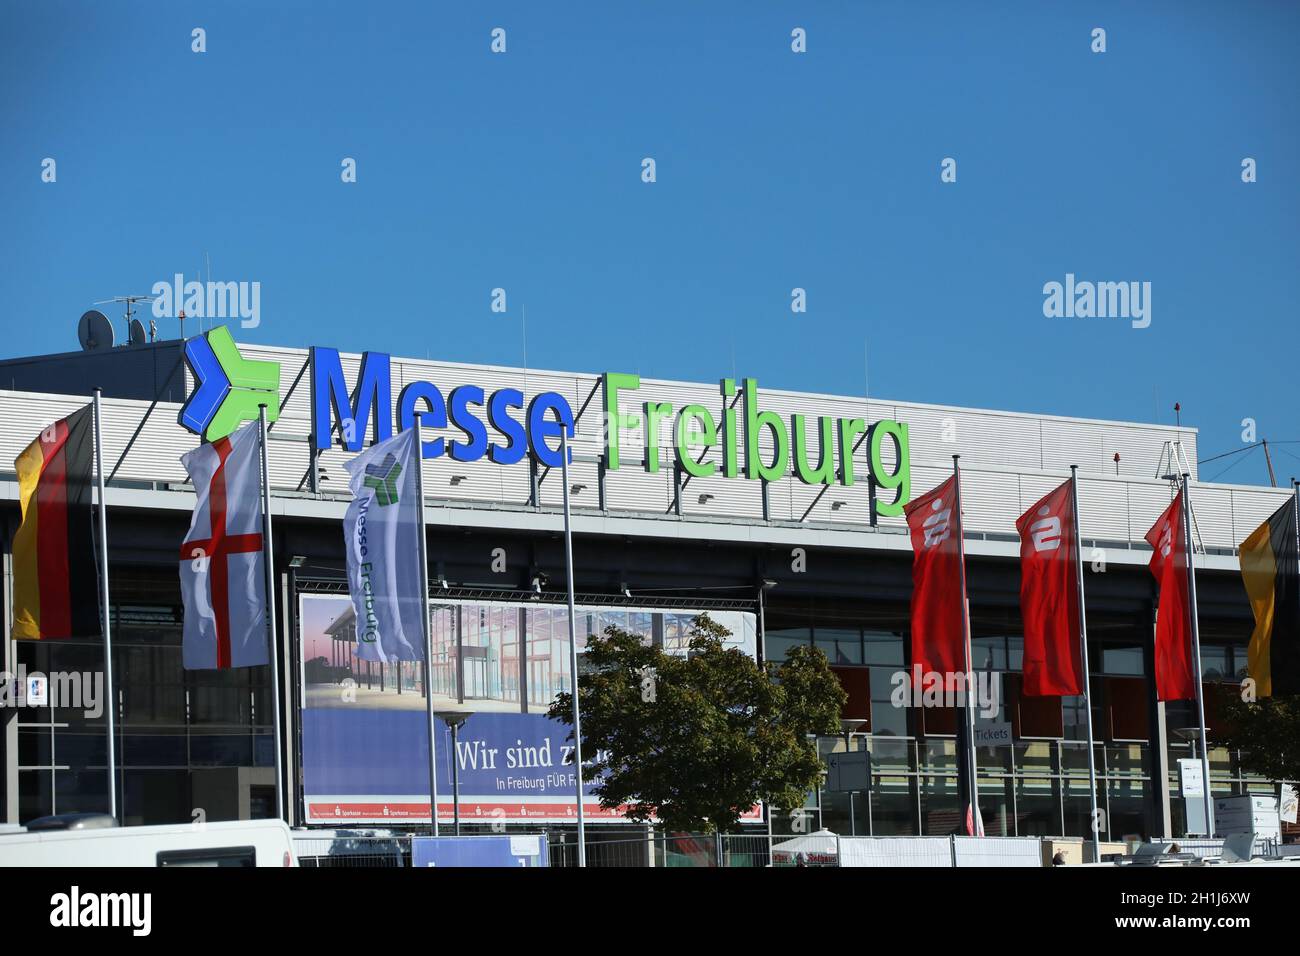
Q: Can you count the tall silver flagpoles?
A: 8